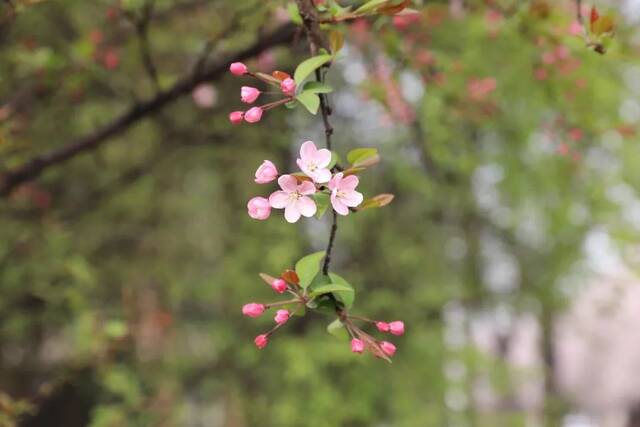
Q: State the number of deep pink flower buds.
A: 13